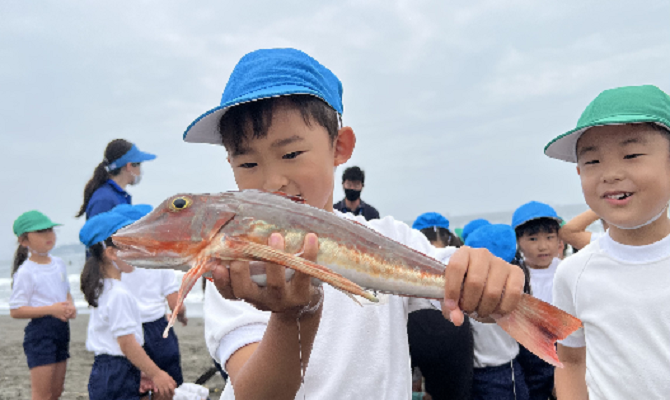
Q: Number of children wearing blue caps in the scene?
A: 7